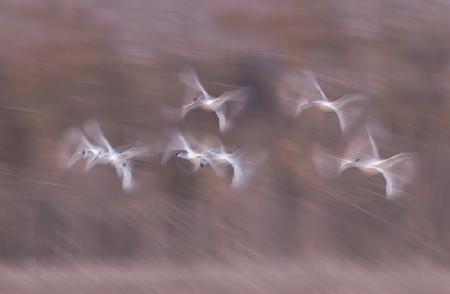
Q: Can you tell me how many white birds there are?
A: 7